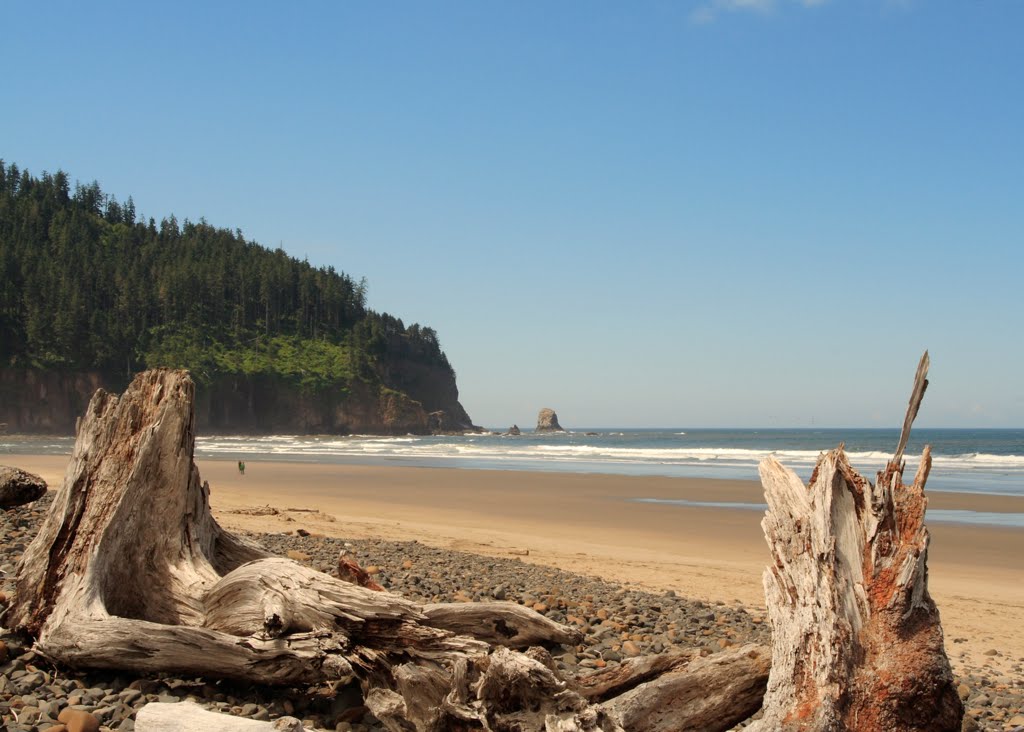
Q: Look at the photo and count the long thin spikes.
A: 1